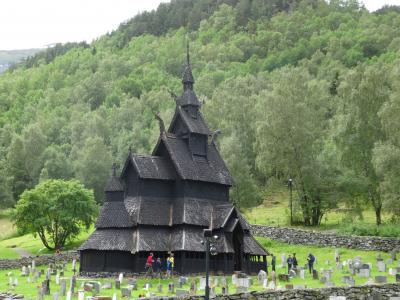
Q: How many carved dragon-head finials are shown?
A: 4